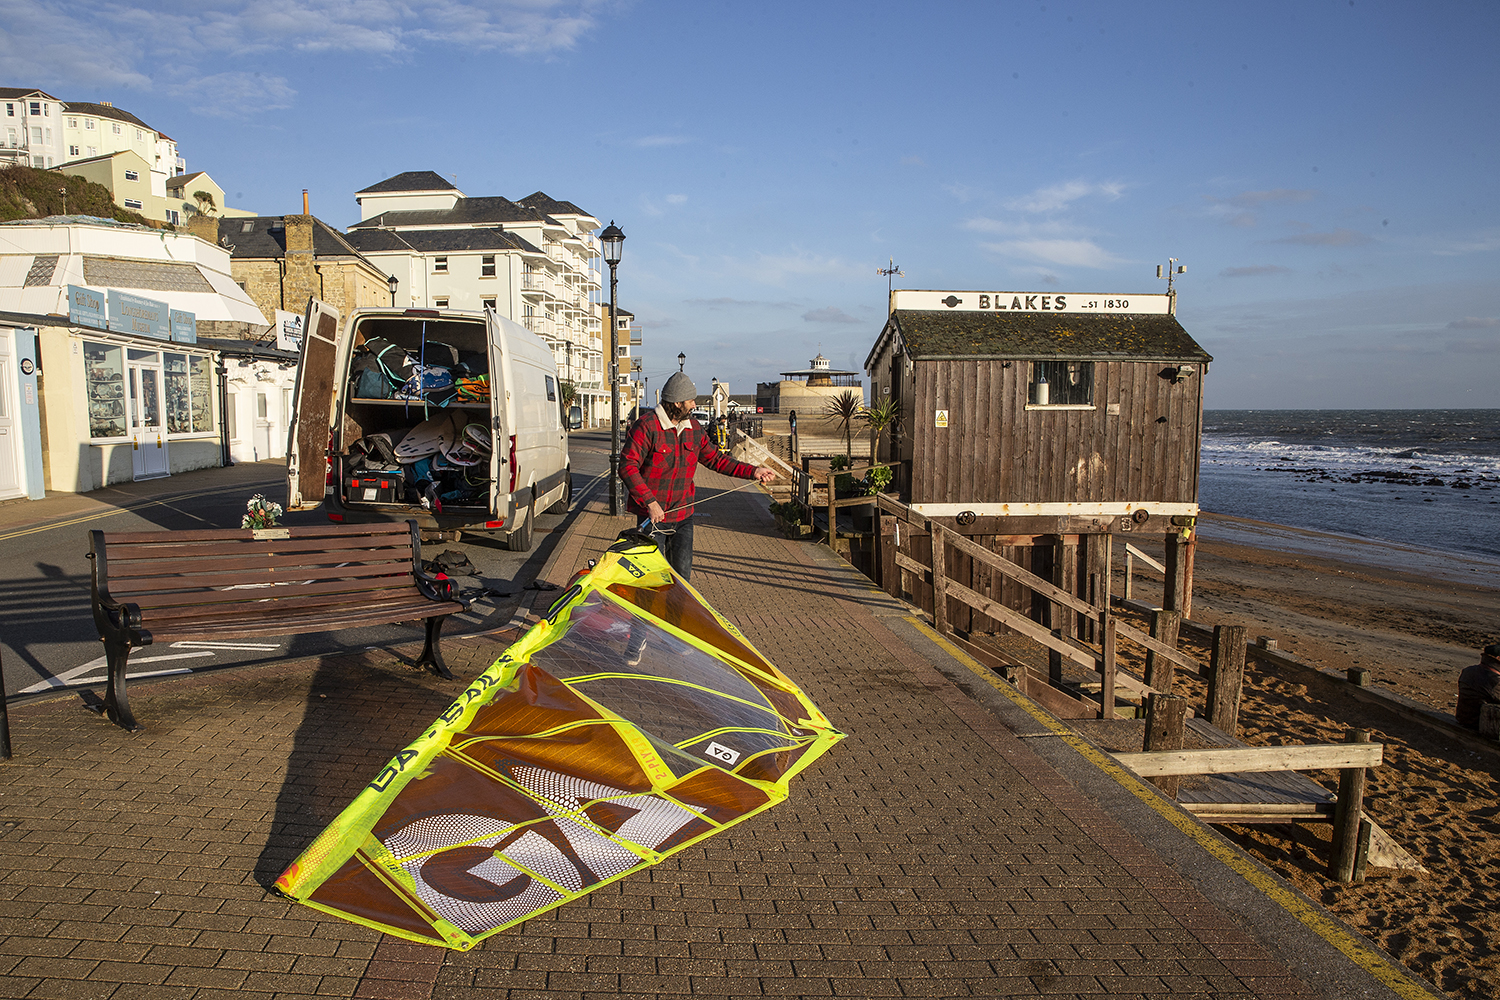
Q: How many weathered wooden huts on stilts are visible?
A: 1